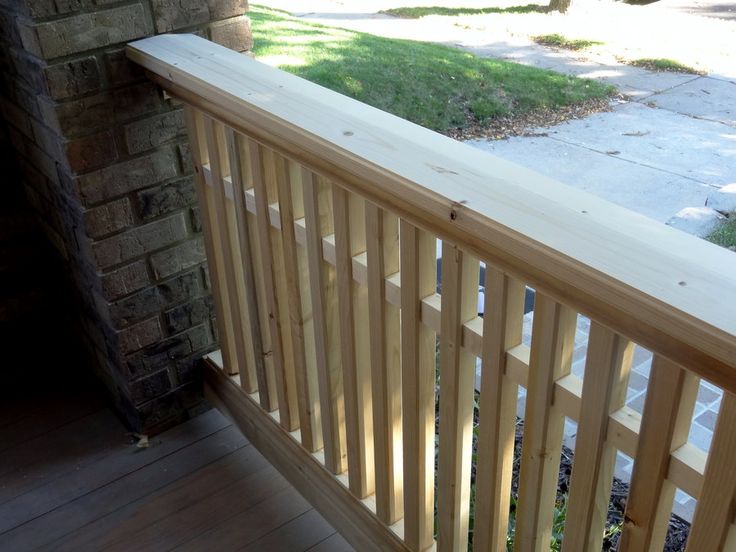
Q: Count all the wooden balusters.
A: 15